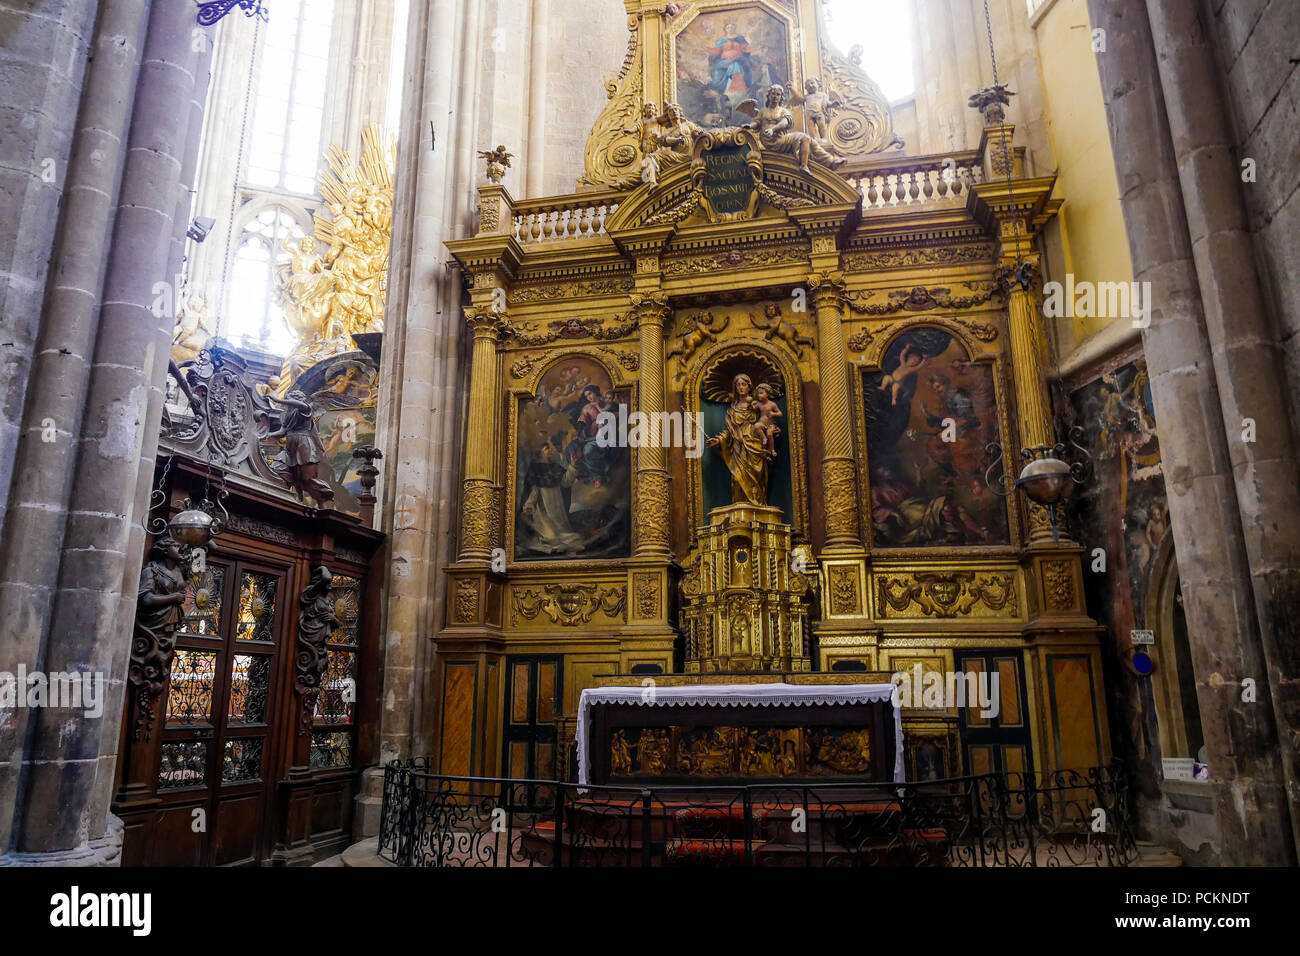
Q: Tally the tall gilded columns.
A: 4